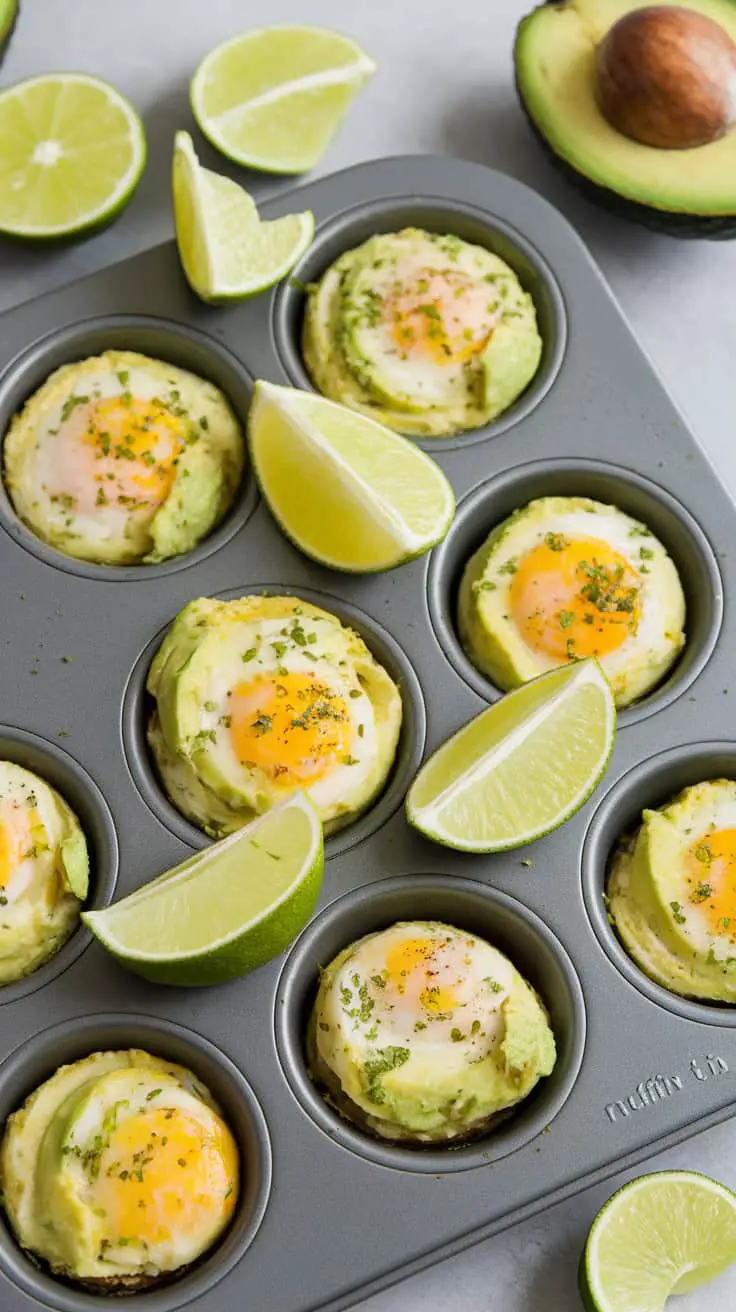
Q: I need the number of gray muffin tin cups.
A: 8